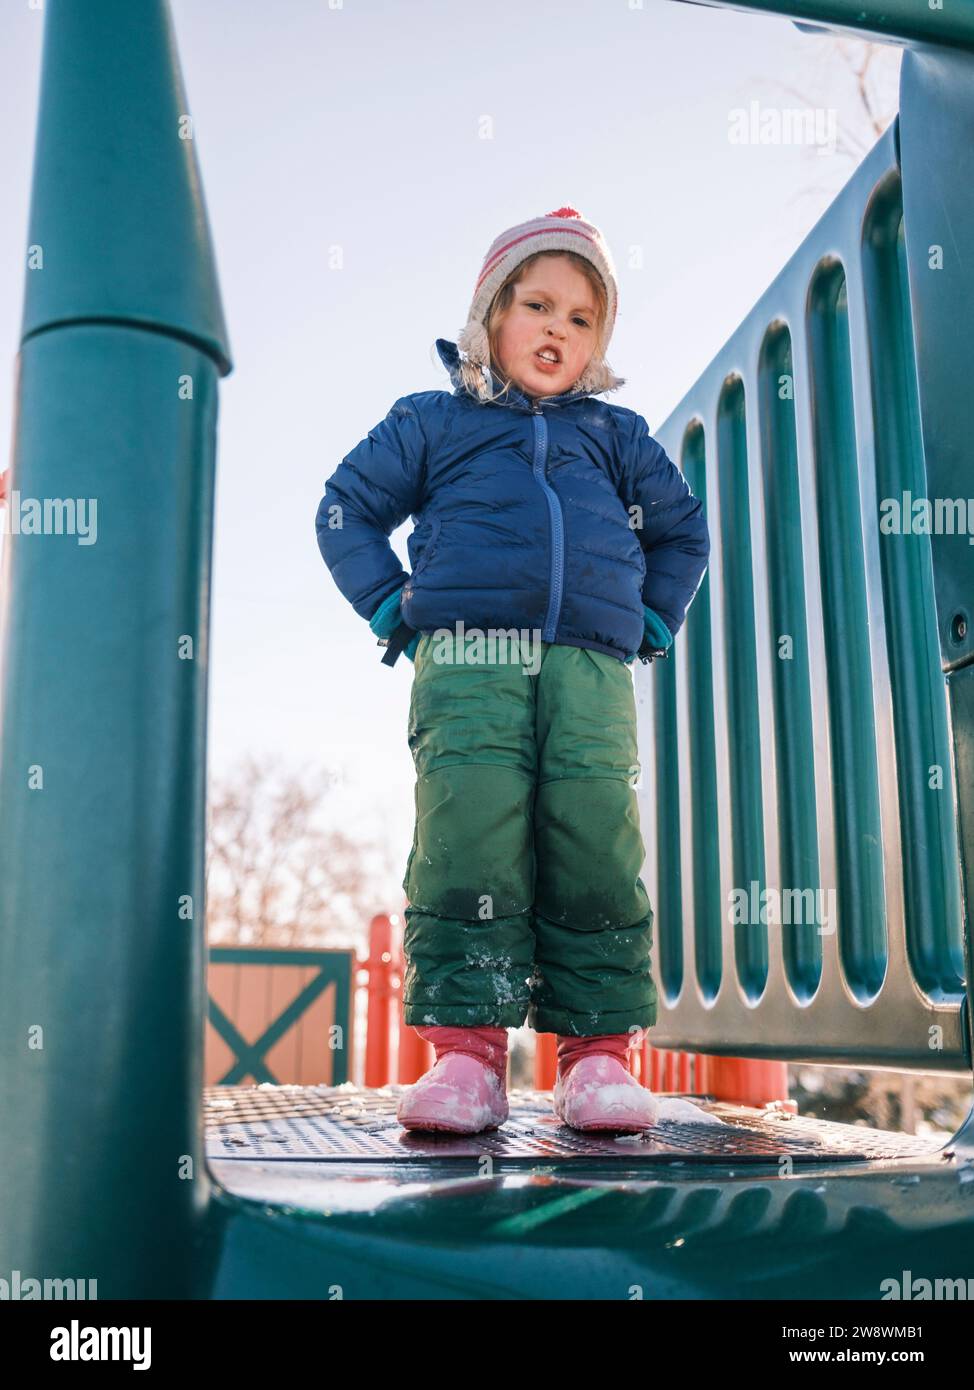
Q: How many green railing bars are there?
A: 6